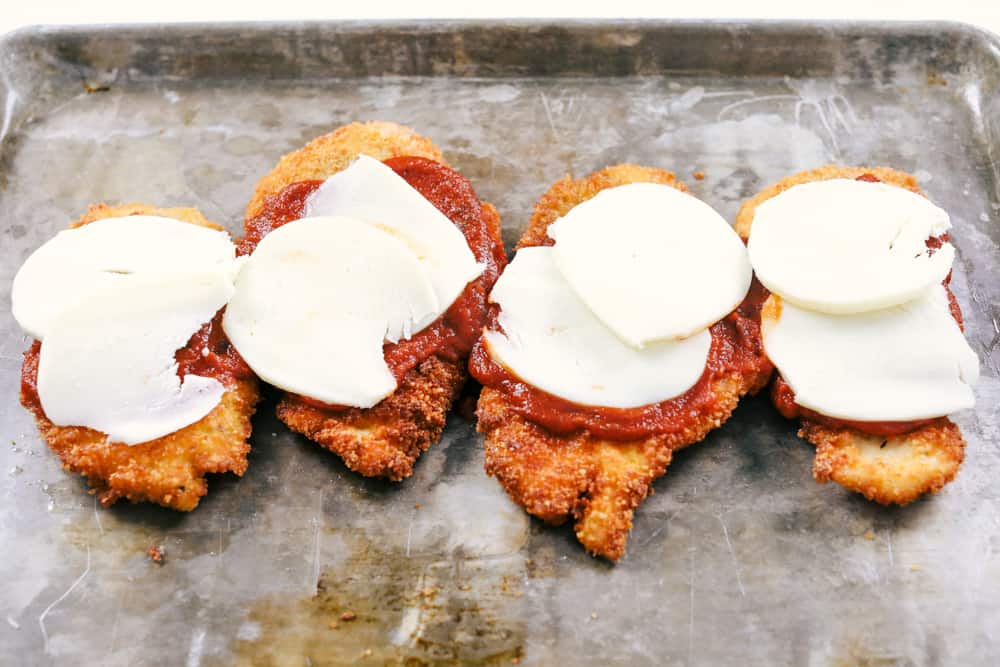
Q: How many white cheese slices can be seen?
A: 8